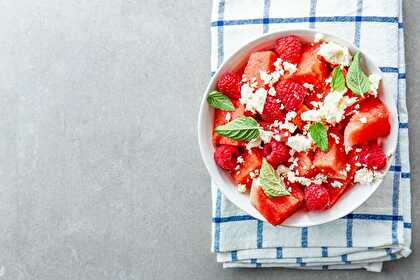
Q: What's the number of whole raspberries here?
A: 8